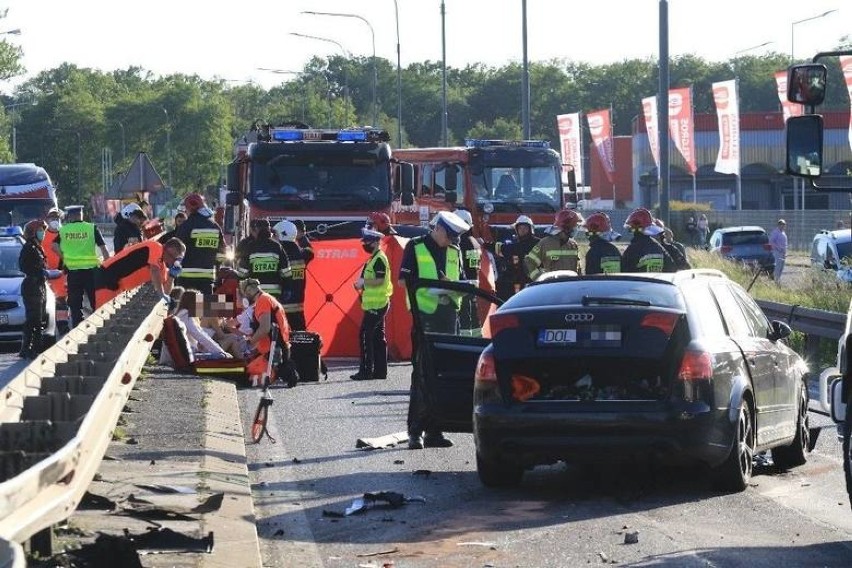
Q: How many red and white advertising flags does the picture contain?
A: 7